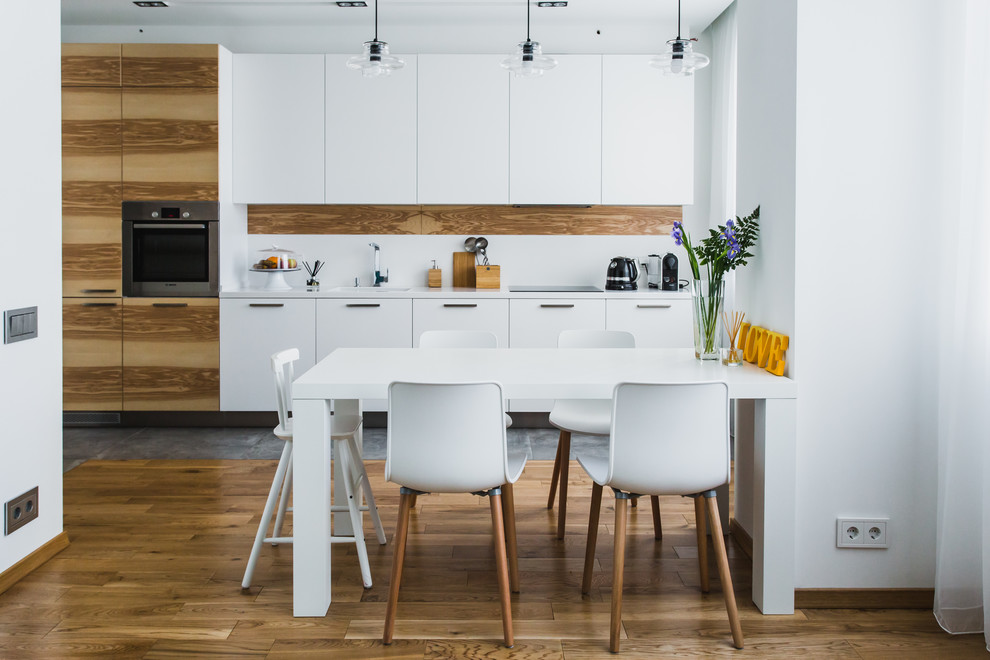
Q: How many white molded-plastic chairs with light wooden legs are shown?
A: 4